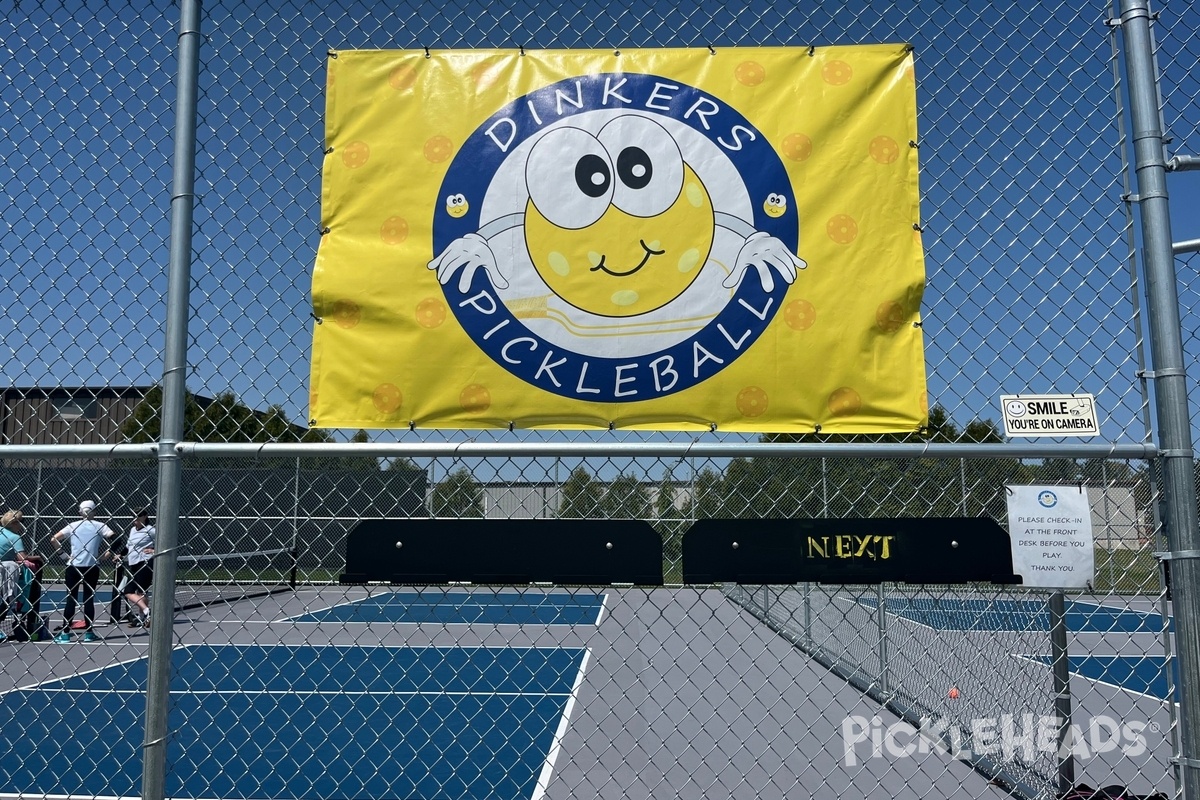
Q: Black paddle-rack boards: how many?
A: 2